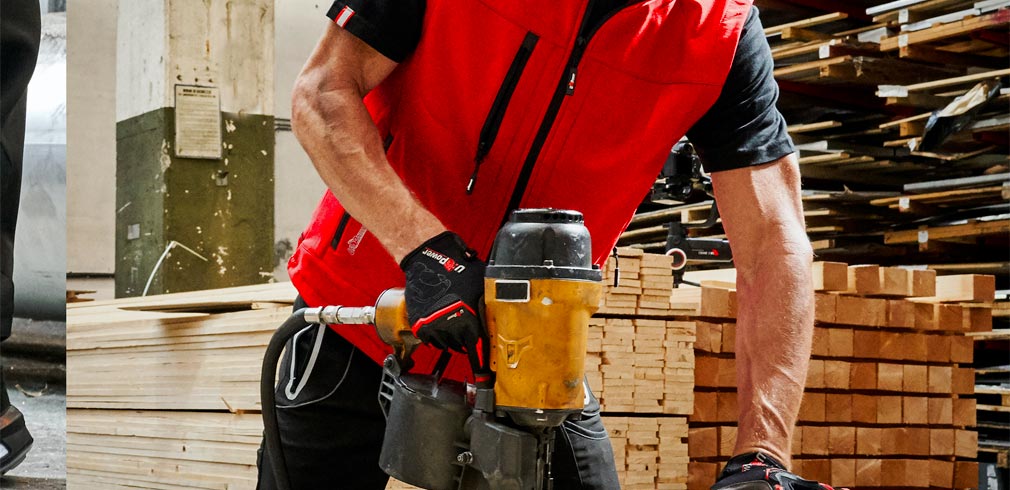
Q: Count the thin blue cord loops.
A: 0